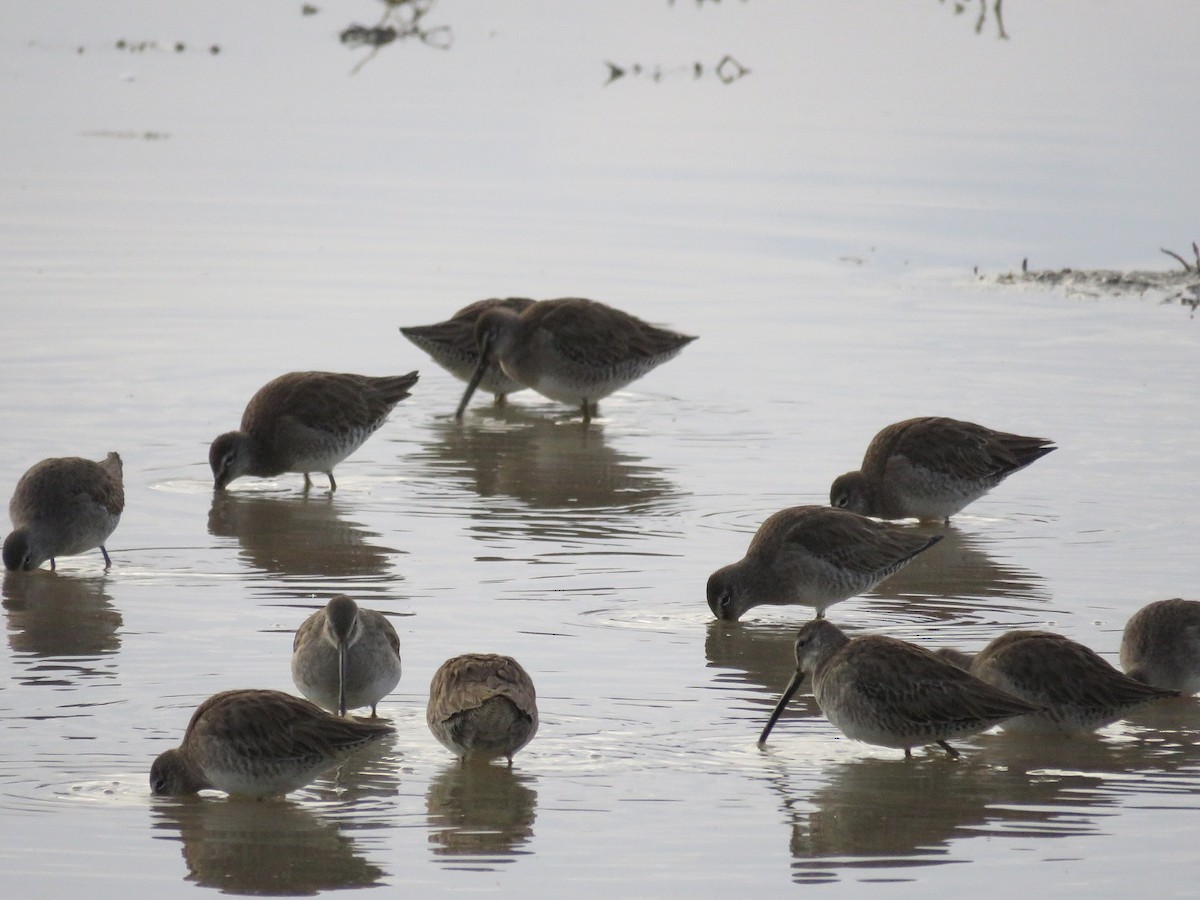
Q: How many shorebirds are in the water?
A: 12